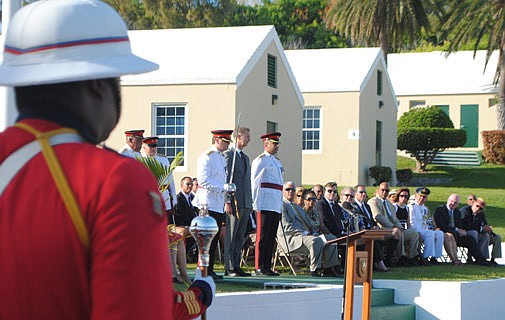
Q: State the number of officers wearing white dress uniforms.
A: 5